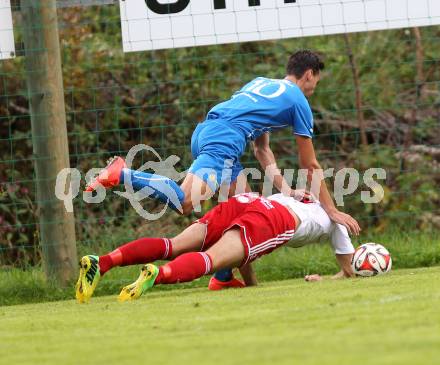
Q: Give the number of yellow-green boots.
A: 2